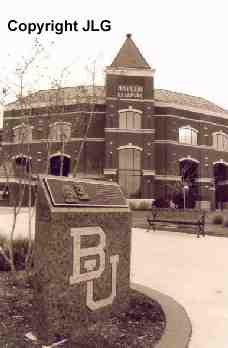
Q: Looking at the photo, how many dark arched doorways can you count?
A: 4